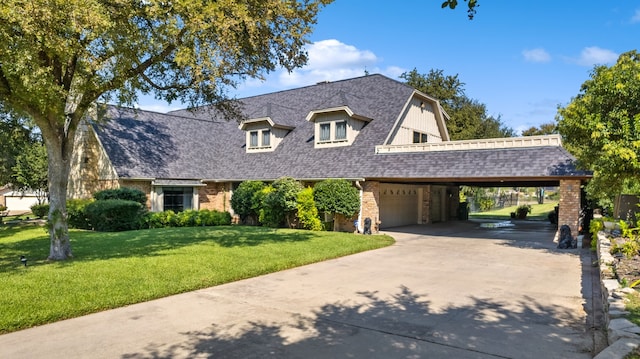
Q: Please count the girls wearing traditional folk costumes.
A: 0